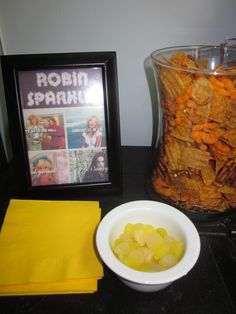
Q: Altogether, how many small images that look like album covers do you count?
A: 4